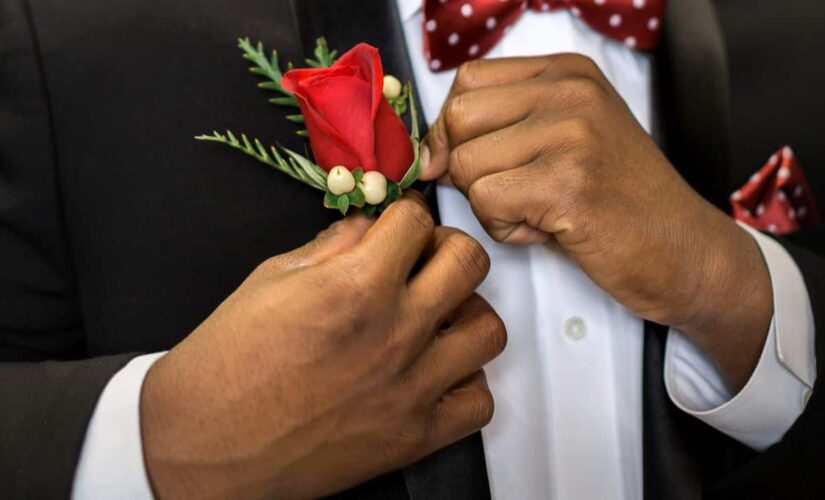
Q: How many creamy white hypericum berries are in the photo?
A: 3